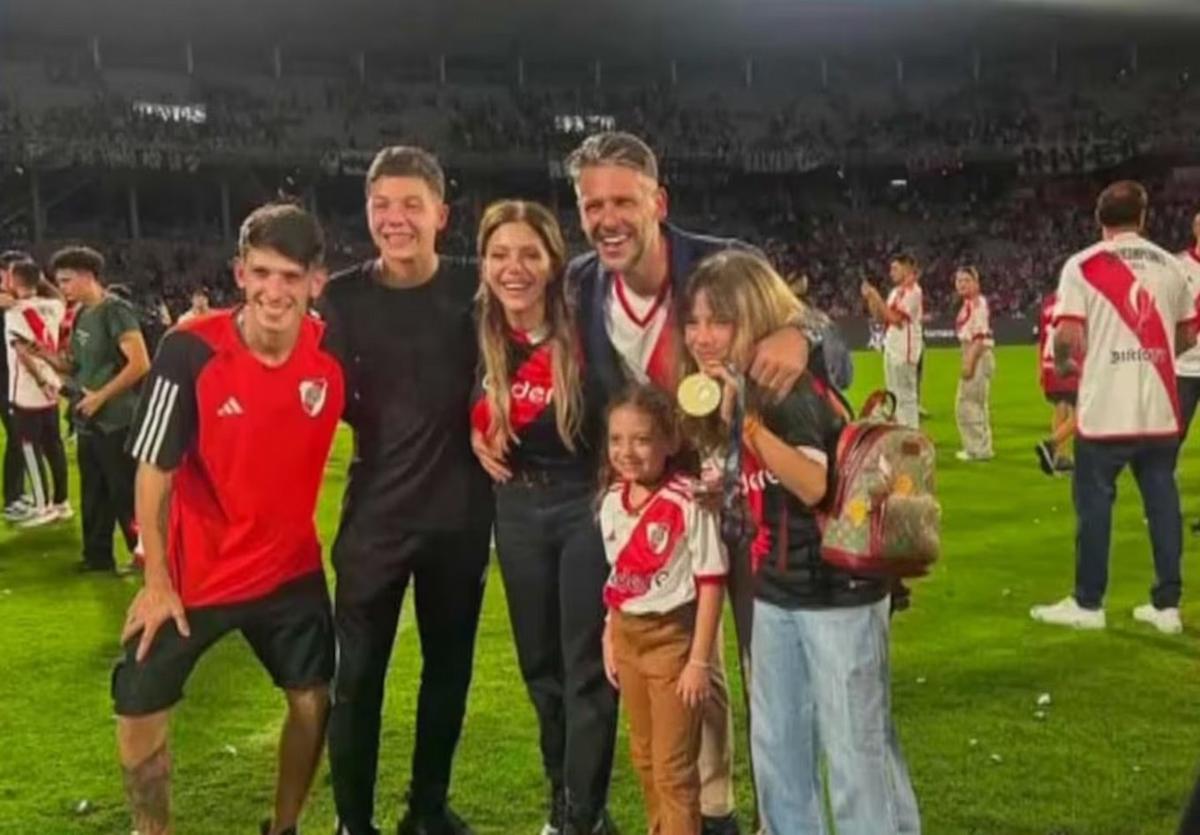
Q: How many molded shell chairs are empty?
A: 0